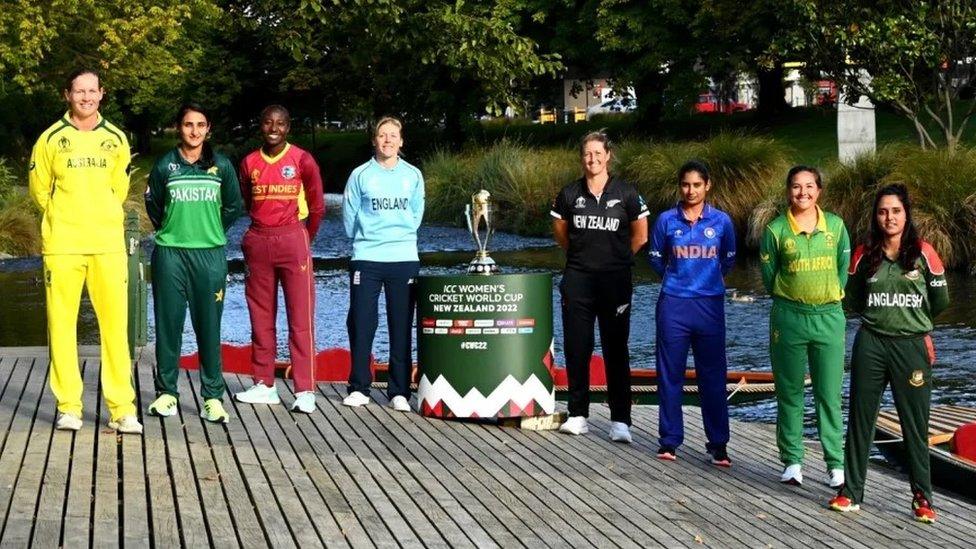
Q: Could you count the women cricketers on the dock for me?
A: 8